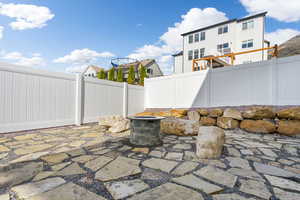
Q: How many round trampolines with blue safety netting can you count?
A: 1